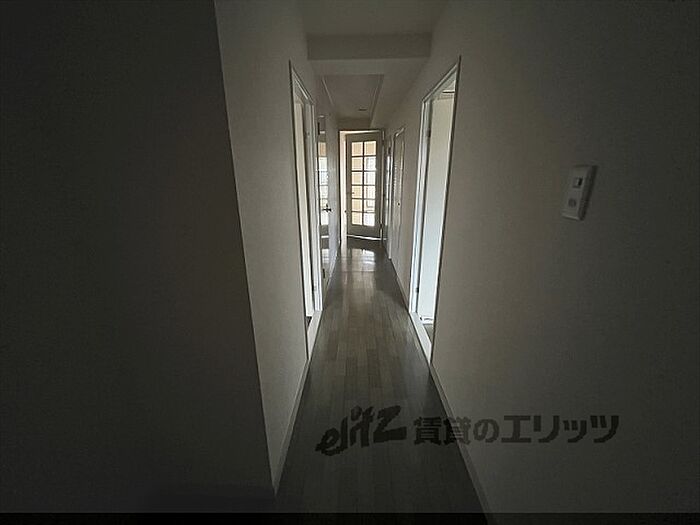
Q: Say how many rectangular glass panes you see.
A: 12